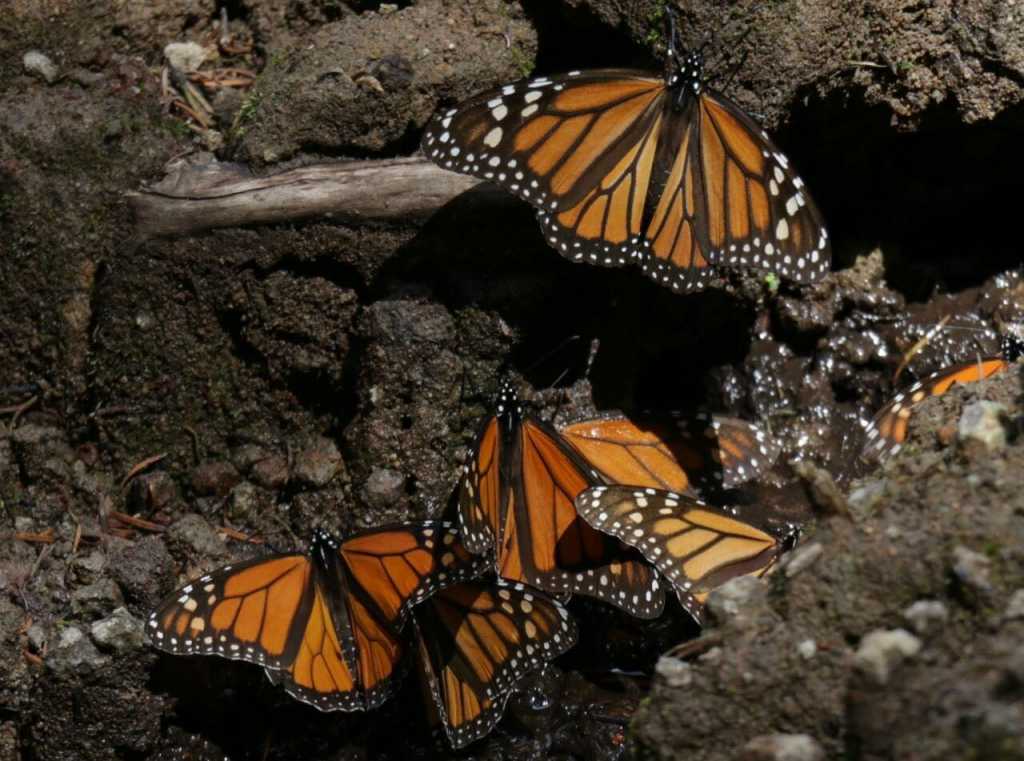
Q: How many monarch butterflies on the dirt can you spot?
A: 7